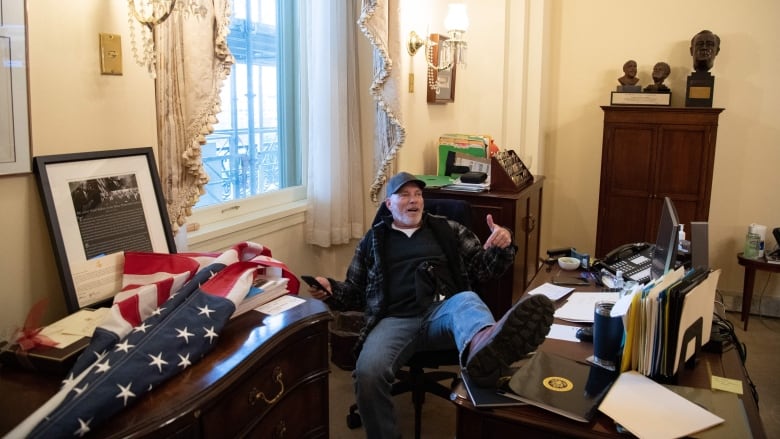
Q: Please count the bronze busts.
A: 3